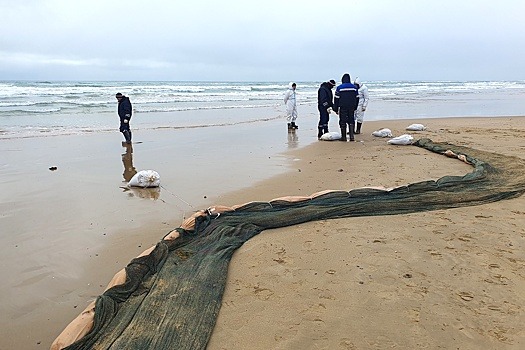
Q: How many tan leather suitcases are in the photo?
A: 0